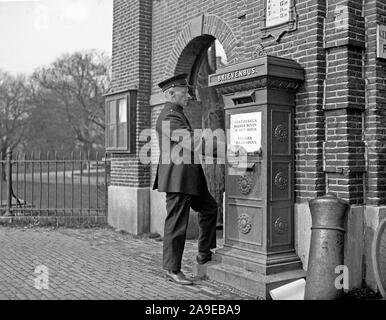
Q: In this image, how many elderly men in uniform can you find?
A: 1